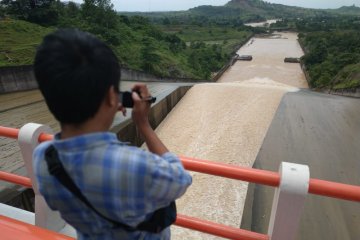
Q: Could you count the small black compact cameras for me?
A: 1